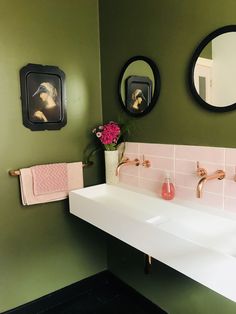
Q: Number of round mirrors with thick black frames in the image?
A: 2